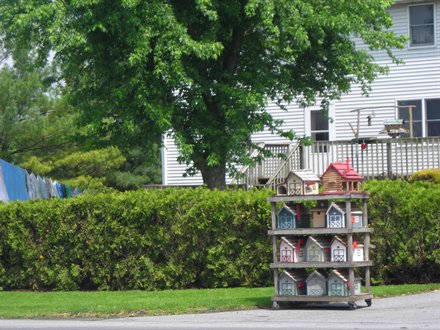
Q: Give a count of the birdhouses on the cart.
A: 11